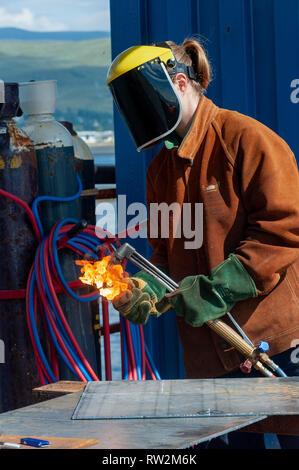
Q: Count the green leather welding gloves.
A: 2